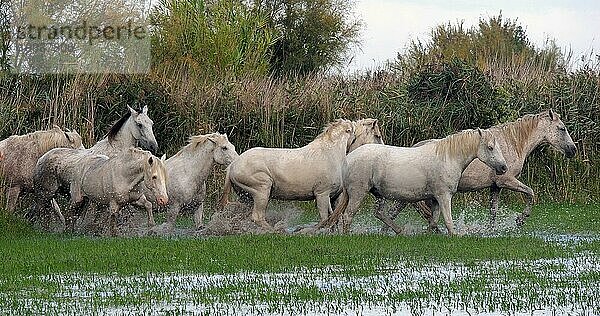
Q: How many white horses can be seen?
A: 8